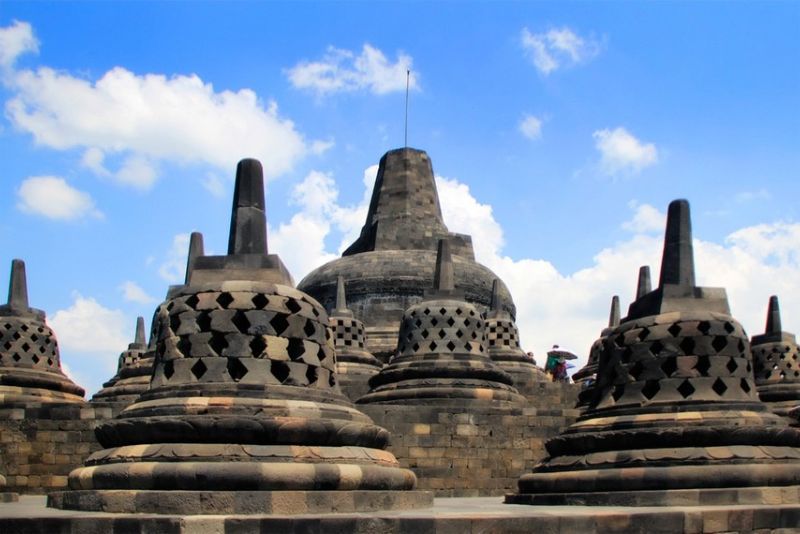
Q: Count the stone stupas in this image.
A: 12